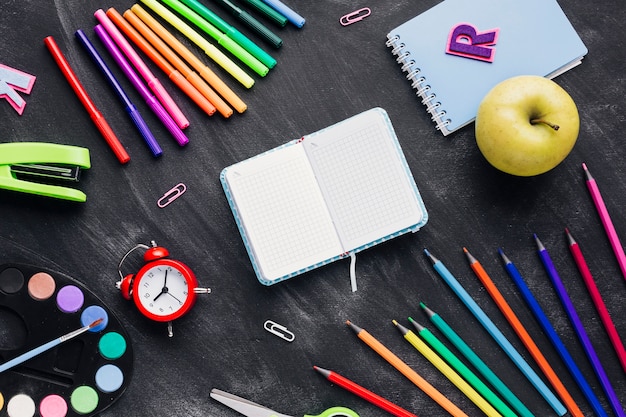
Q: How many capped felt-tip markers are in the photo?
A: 13